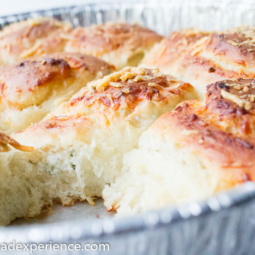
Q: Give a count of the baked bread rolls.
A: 7